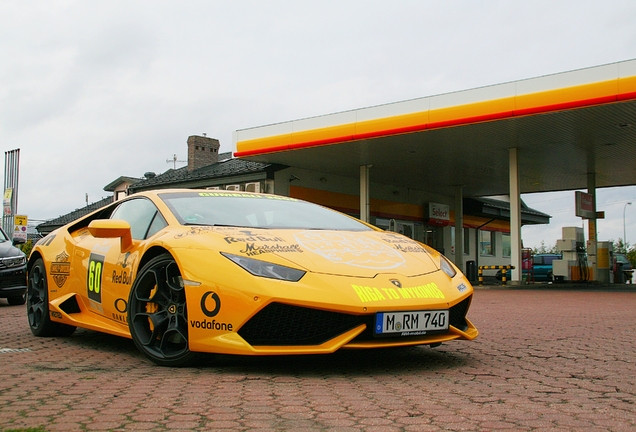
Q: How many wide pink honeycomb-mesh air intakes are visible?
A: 0